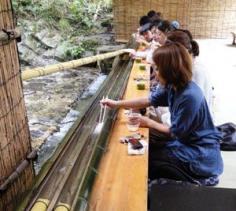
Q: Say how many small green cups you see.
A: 3